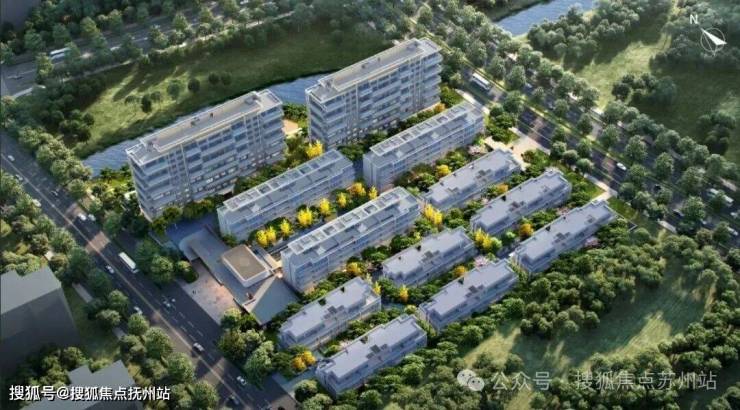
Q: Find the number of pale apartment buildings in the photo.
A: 12